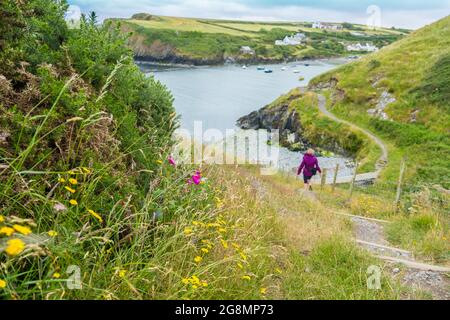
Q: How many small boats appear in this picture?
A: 7